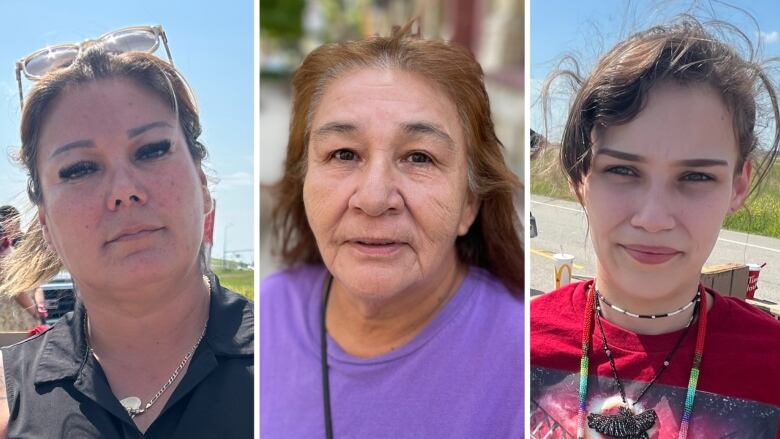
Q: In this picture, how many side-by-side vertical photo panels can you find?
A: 3